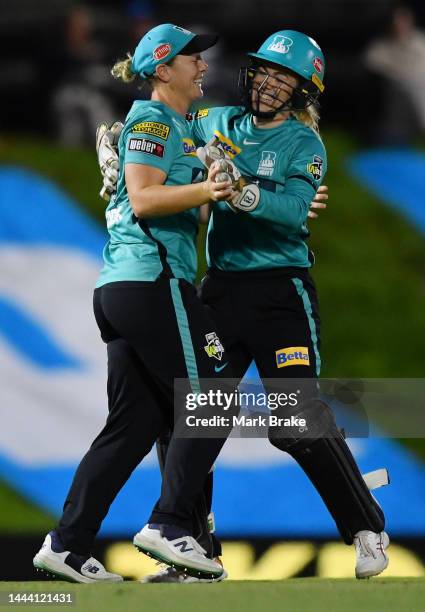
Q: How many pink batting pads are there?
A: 0